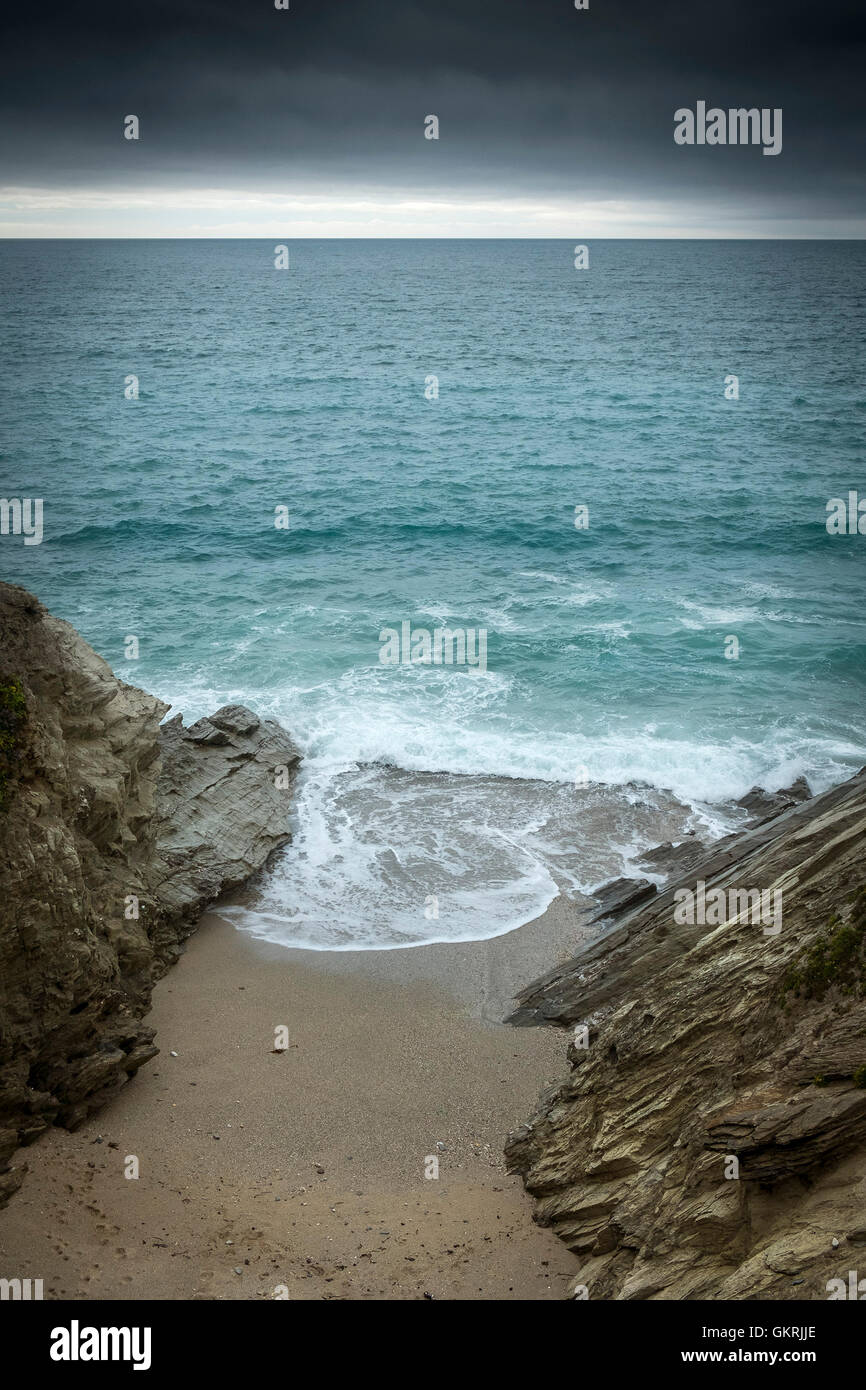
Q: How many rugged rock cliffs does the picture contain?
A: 2